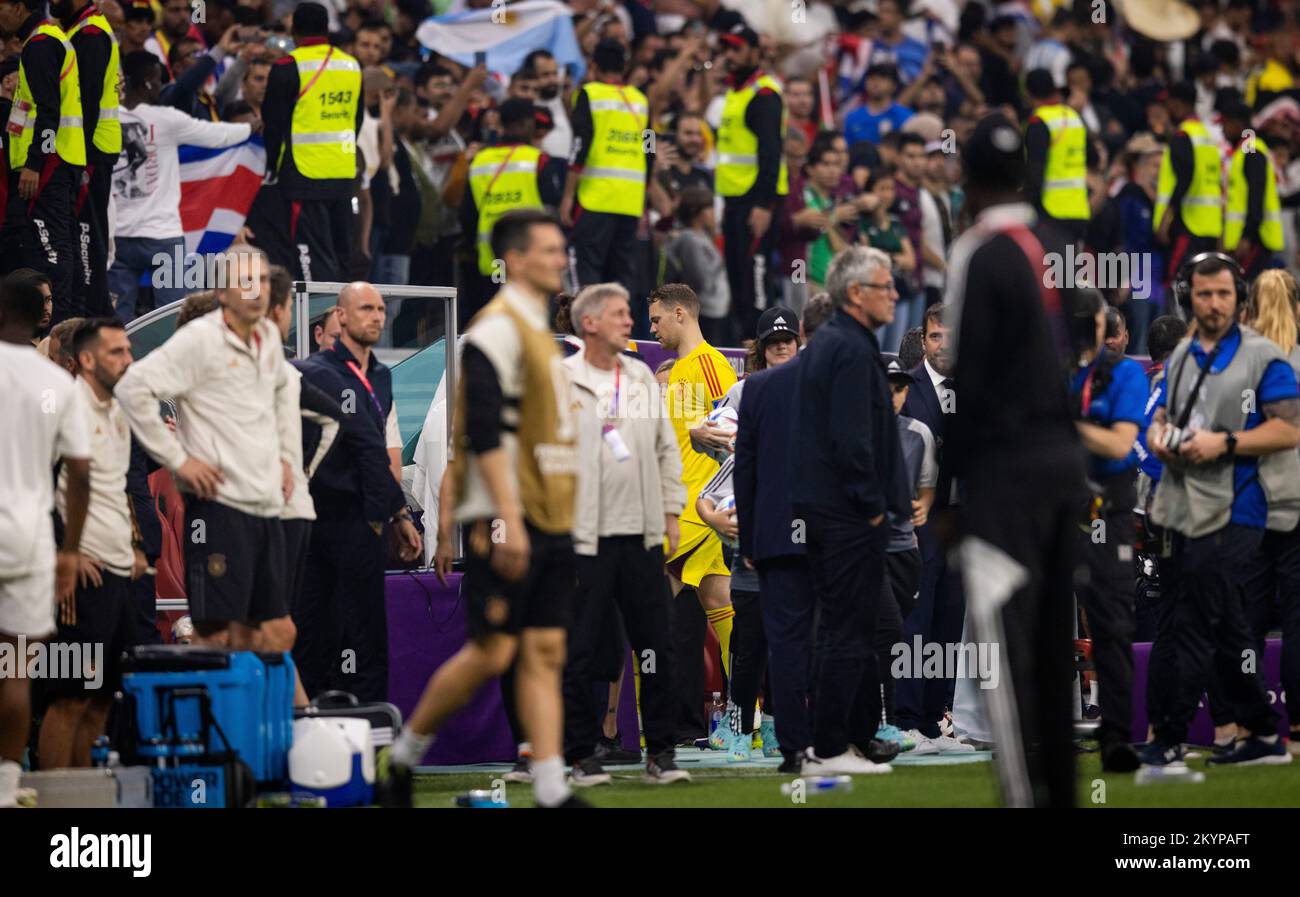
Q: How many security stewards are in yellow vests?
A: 9